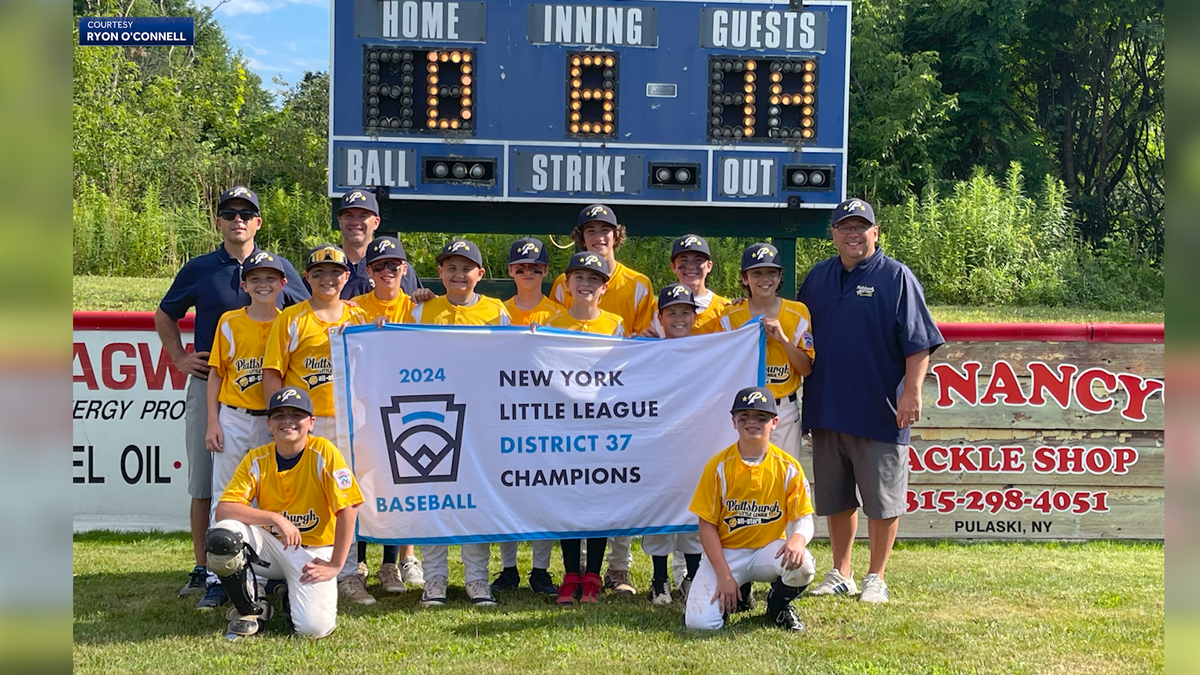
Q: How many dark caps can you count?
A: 15